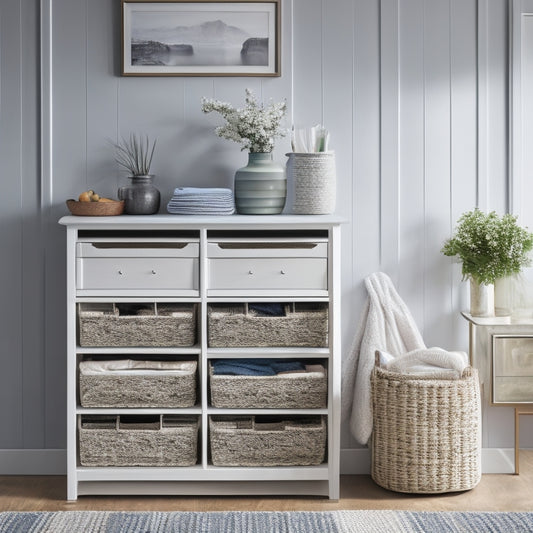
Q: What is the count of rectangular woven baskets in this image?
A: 6